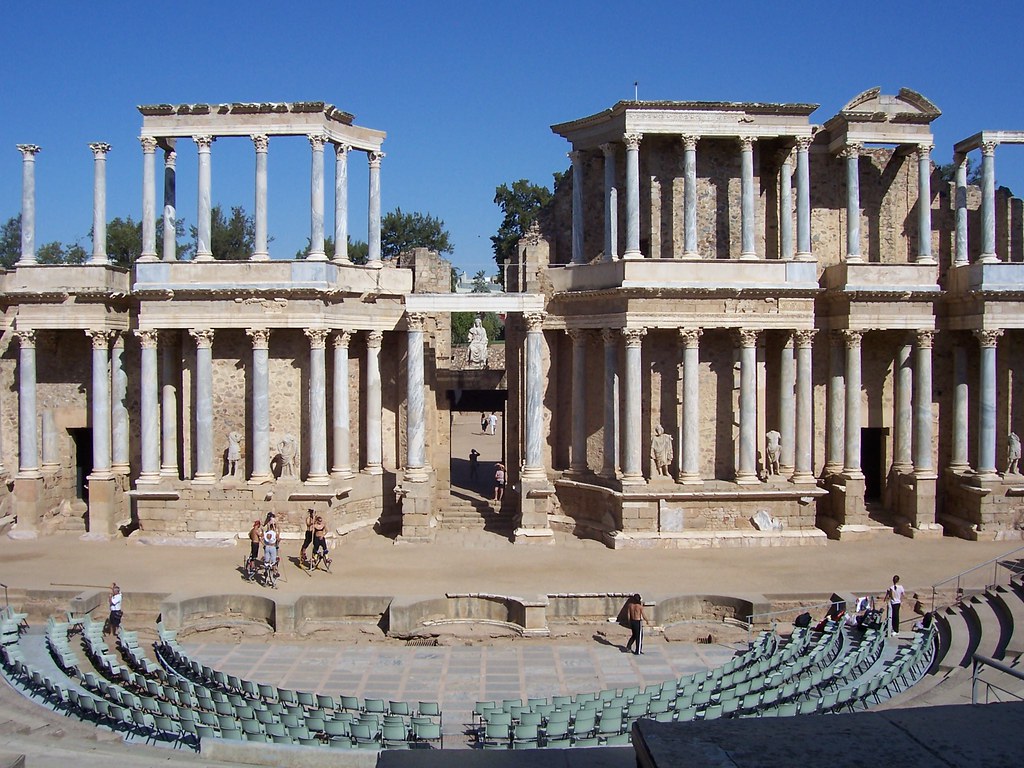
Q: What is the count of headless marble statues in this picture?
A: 4